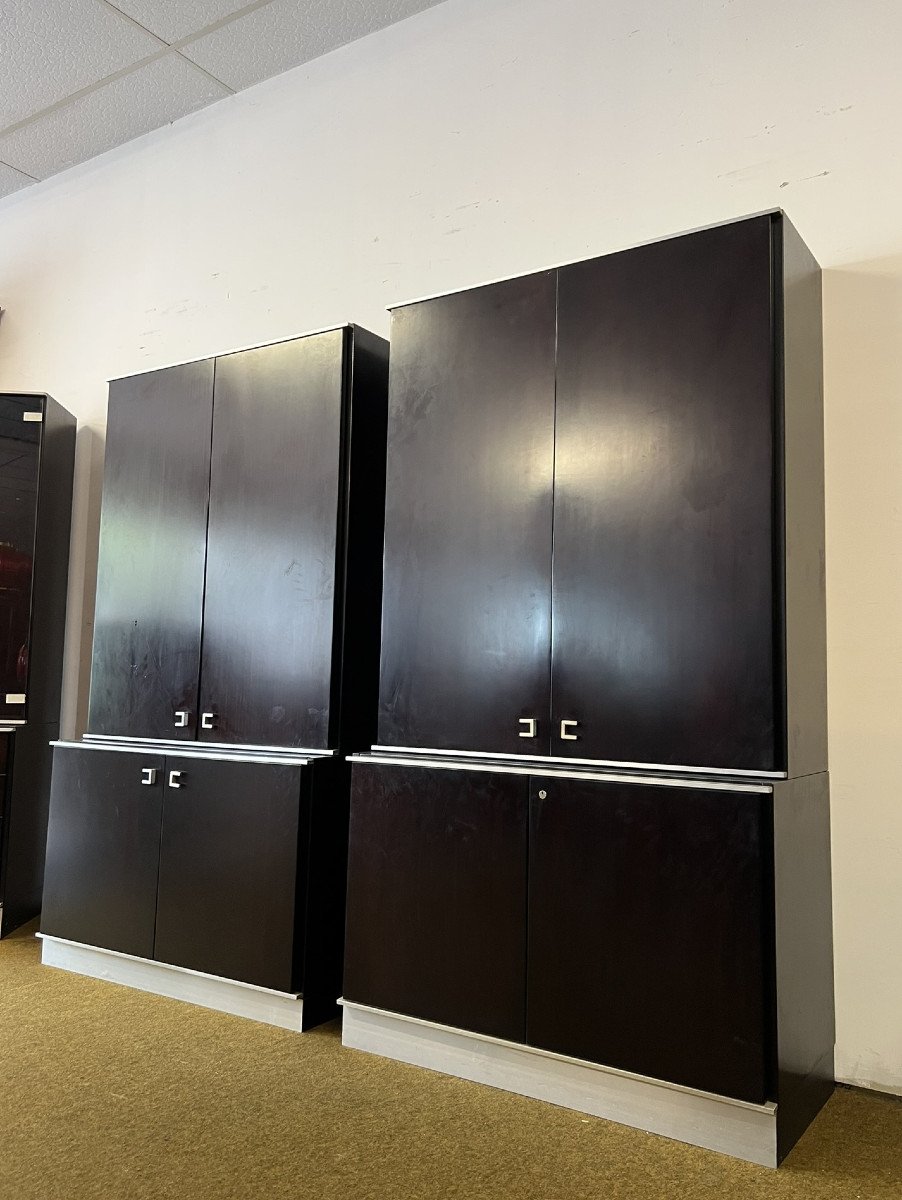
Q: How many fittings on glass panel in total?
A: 2